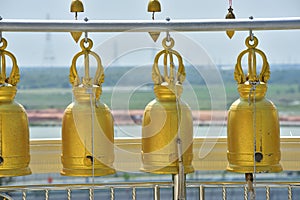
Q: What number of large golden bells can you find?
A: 4